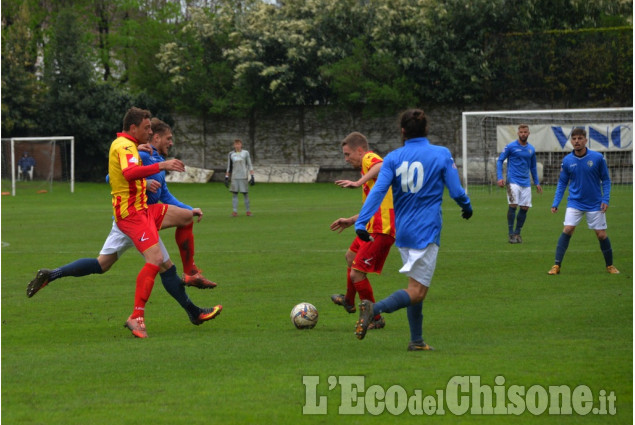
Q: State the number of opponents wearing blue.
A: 4